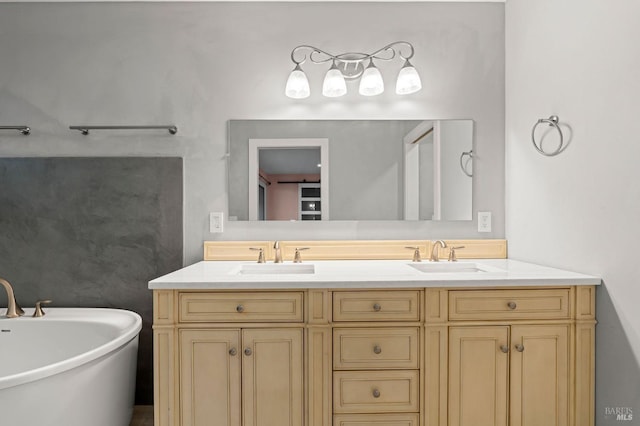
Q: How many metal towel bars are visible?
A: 2